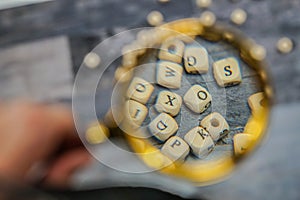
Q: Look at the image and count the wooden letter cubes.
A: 14